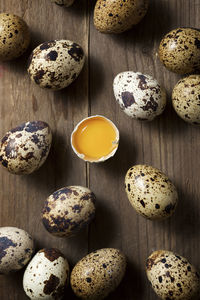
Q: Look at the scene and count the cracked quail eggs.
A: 1